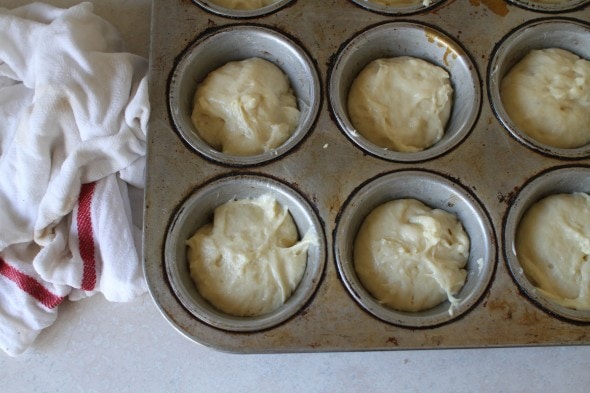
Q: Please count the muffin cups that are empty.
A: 0